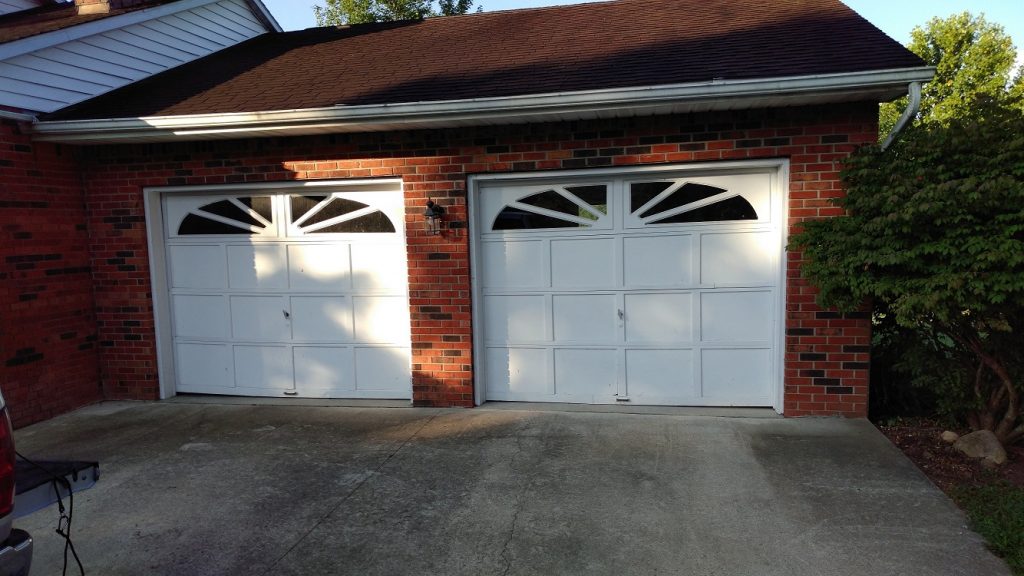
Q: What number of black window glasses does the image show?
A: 12